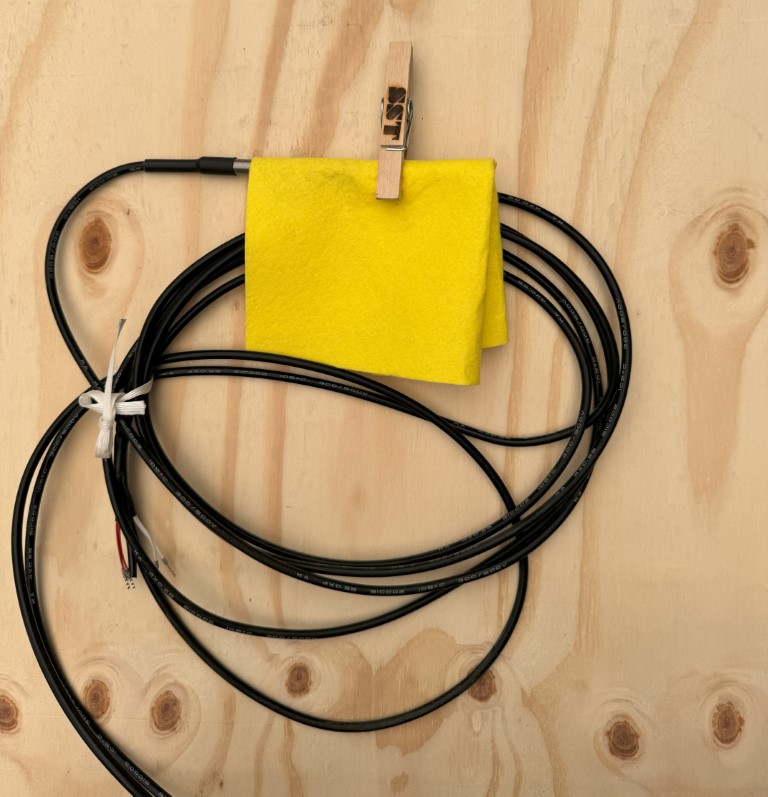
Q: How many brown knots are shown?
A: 9